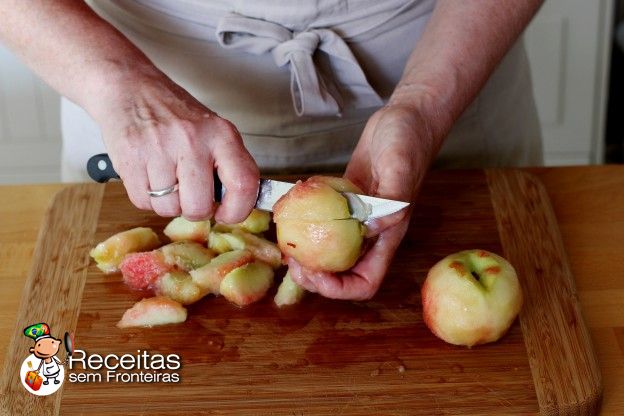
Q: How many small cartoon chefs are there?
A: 1